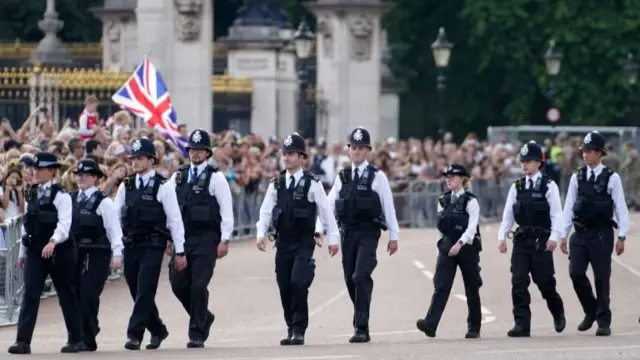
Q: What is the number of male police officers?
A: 6